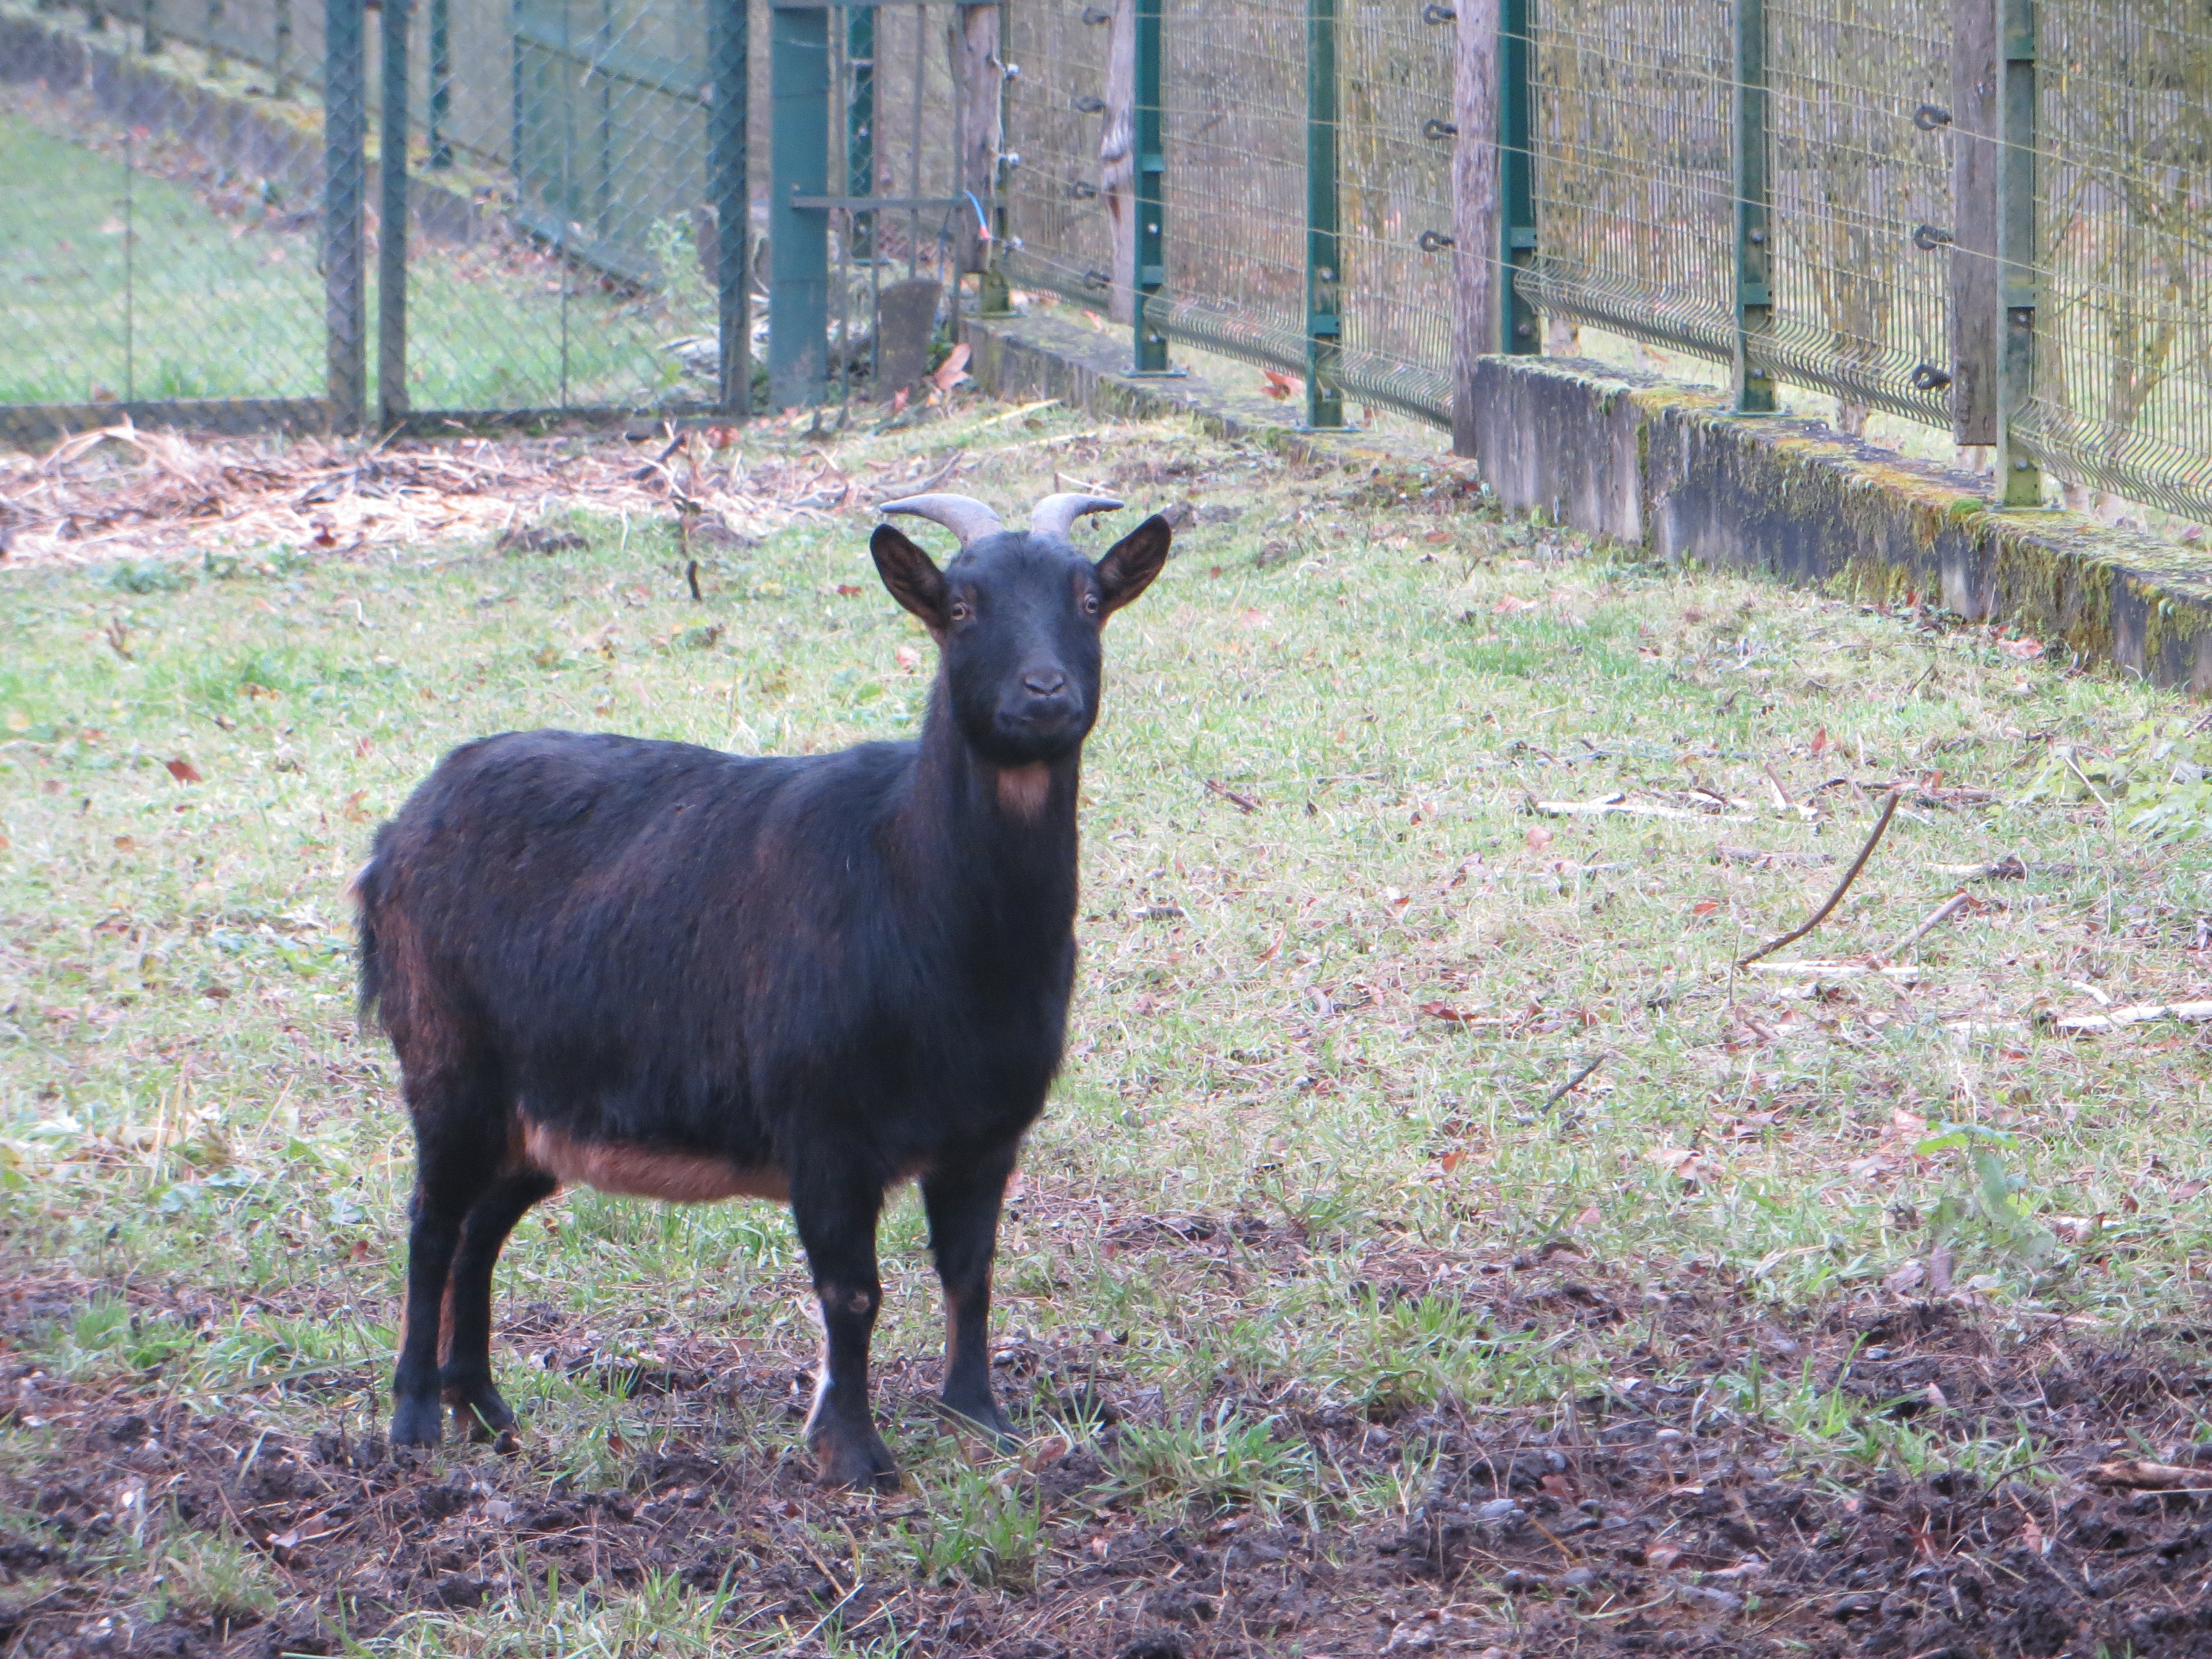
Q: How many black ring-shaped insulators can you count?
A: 10